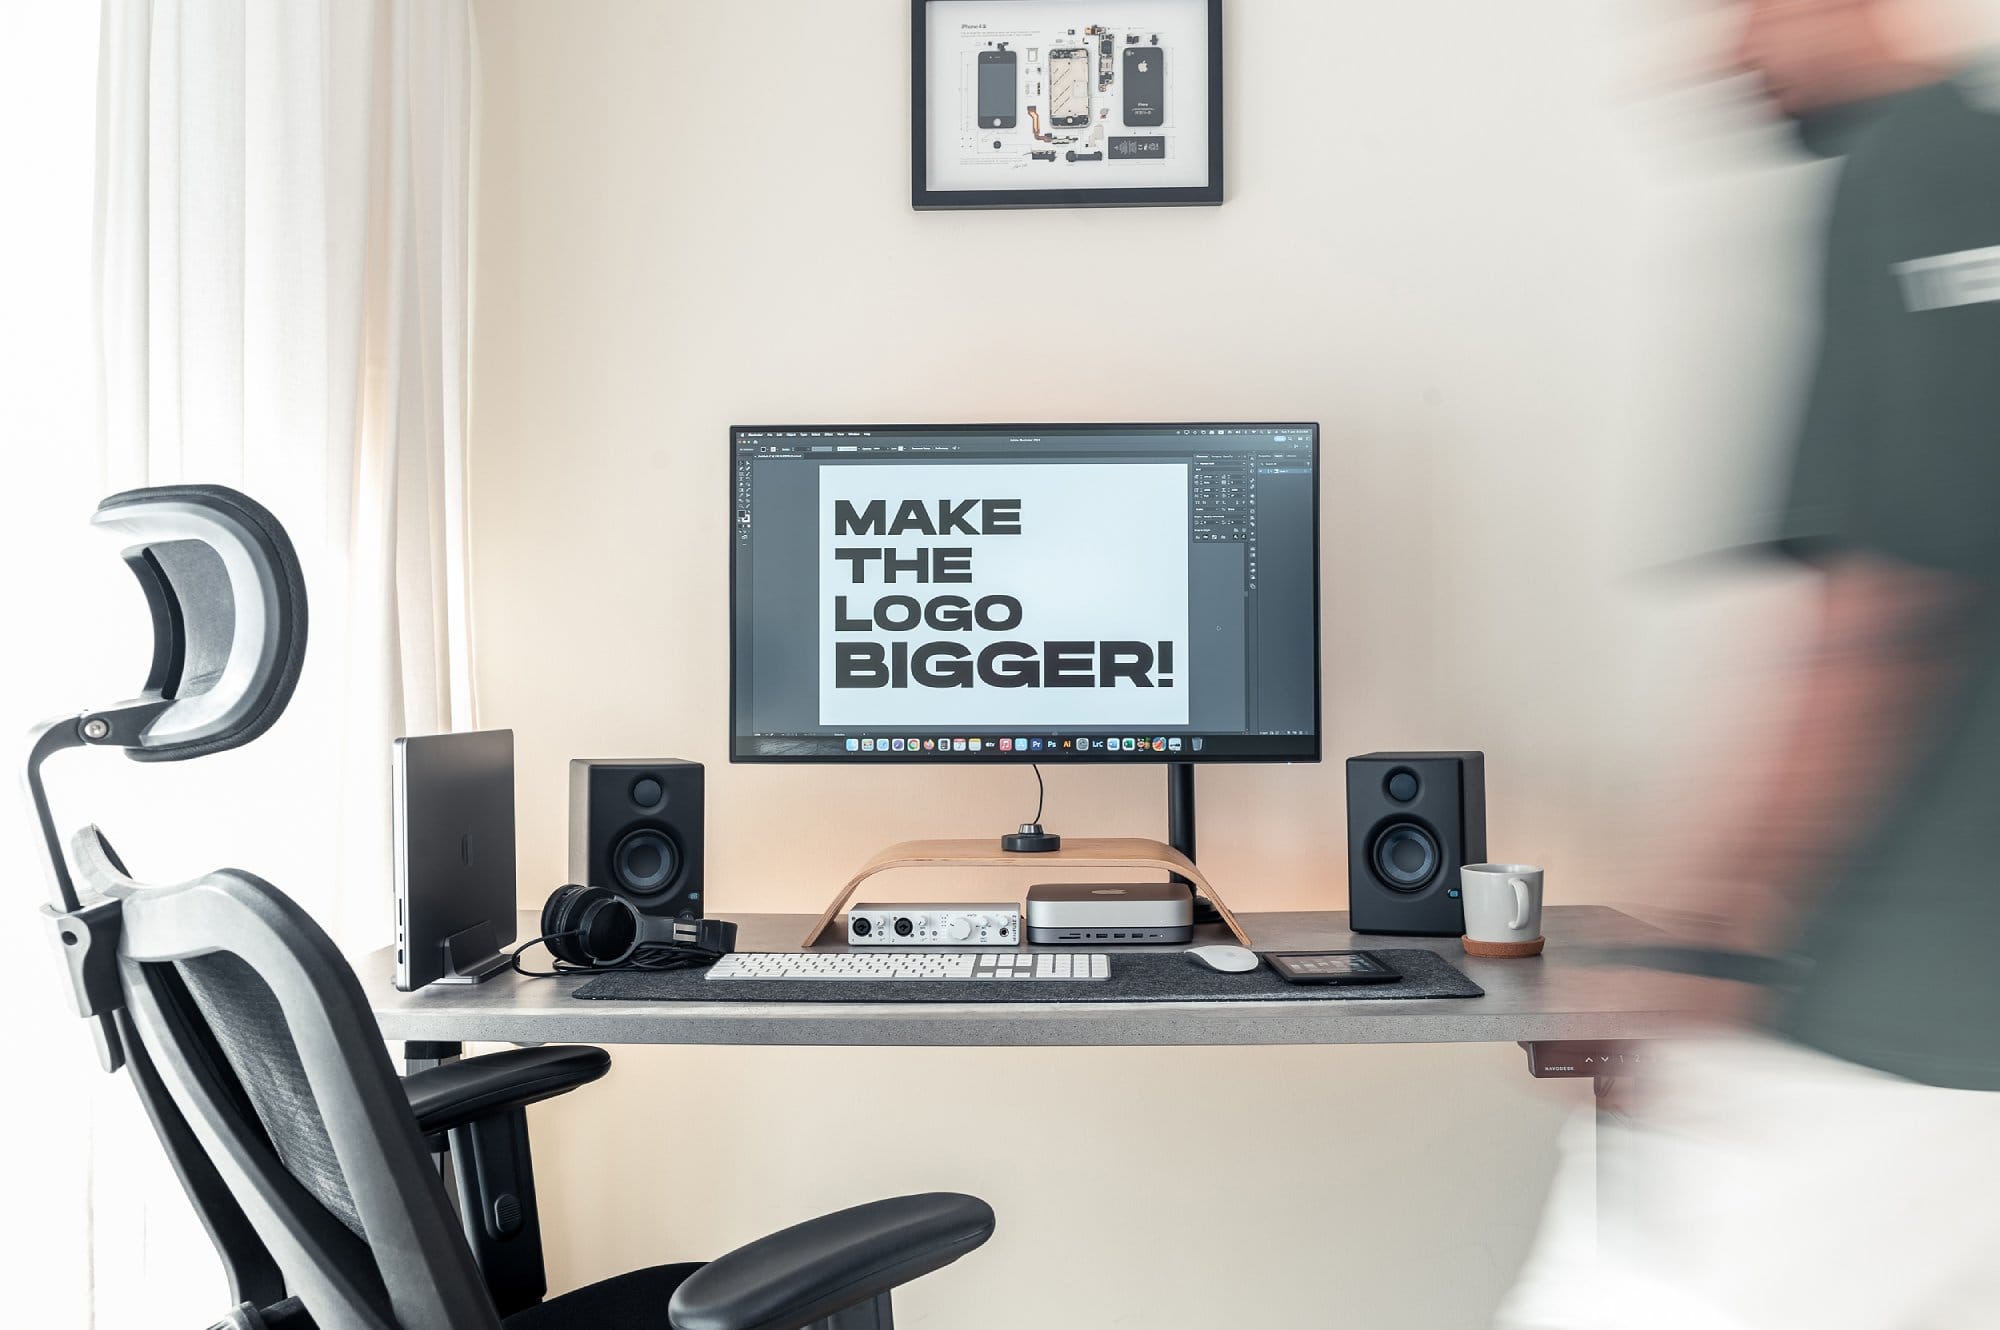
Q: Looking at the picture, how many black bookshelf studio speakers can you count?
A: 2